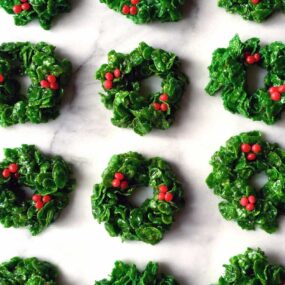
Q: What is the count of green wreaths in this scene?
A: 12